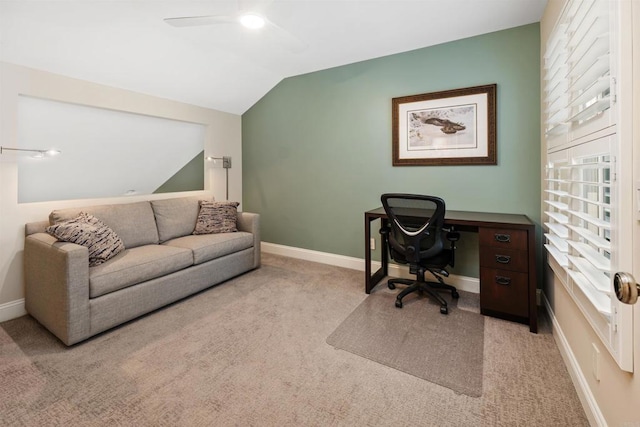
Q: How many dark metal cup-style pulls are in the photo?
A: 3